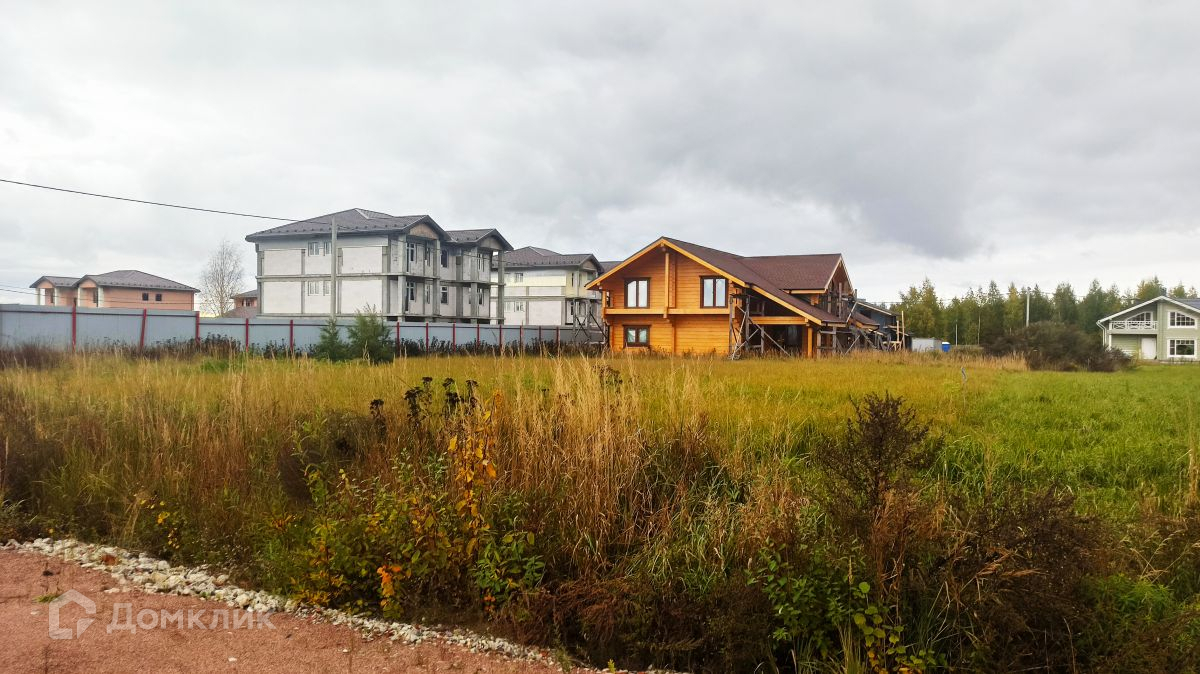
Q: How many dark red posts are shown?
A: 13